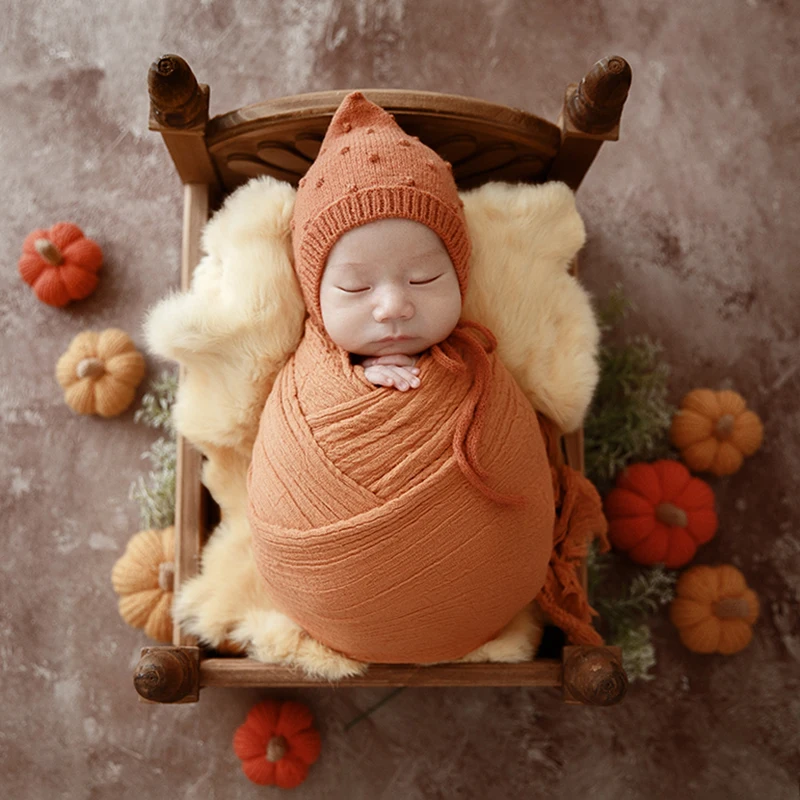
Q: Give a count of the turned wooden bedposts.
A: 4